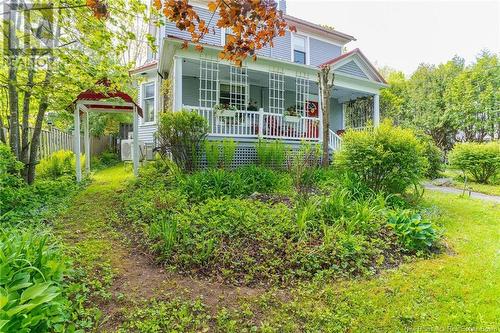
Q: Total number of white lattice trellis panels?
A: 4